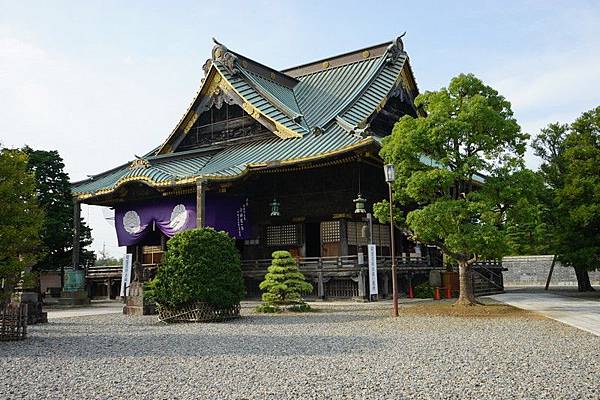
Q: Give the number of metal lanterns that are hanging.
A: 2